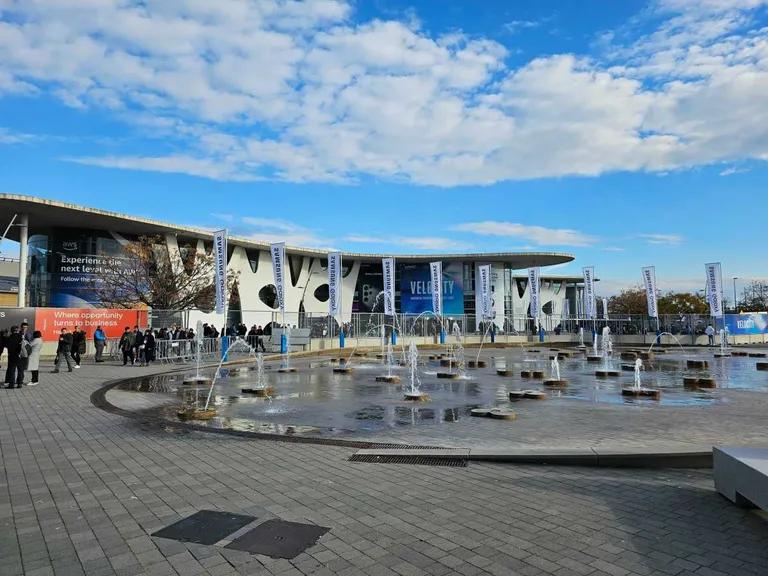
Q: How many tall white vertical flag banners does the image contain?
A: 10